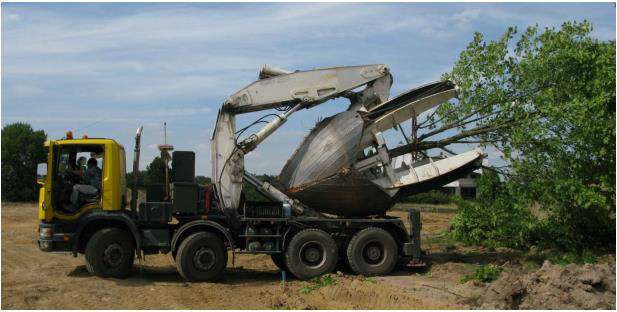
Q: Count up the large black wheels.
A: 4